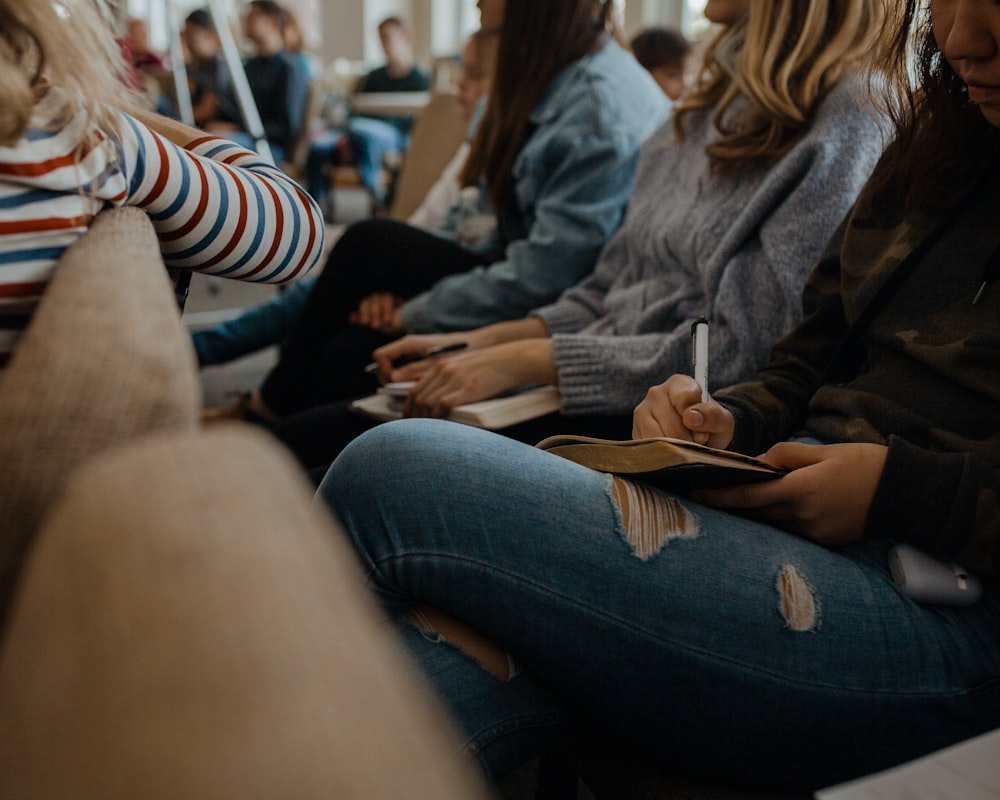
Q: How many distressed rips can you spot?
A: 3